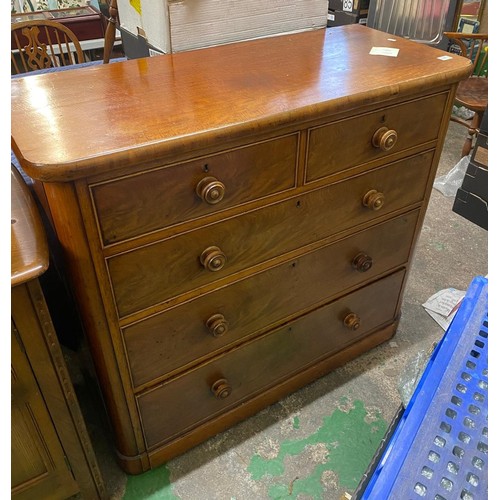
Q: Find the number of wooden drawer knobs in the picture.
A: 8